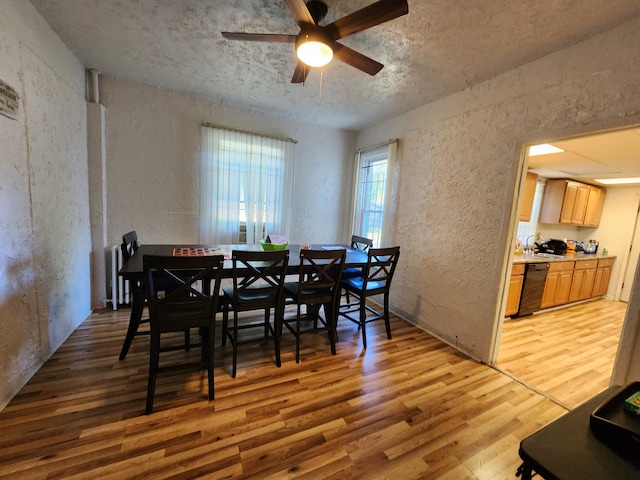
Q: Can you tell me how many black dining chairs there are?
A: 6